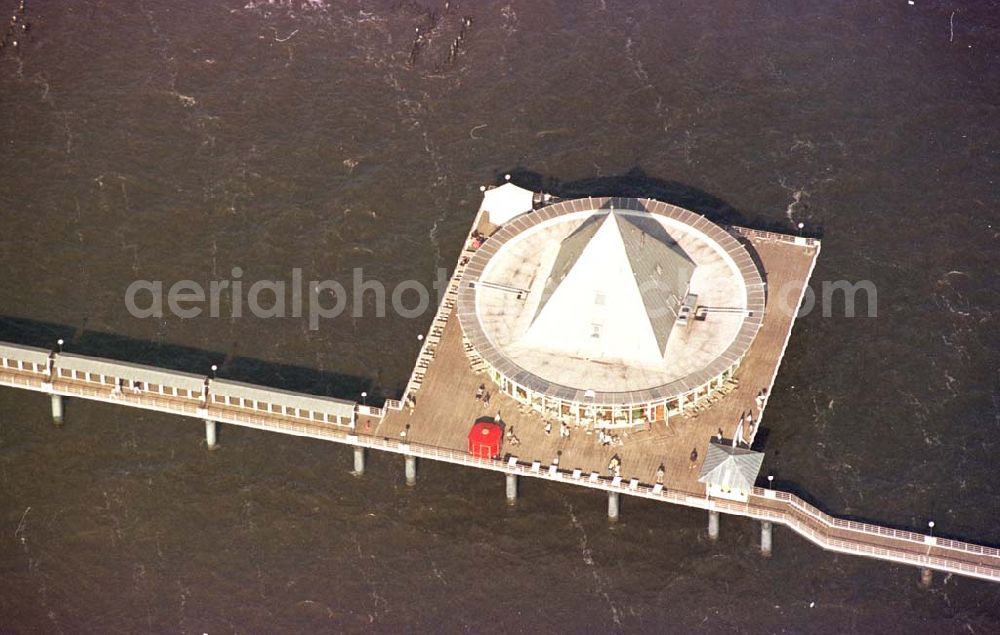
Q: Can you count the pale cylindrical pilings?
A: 9